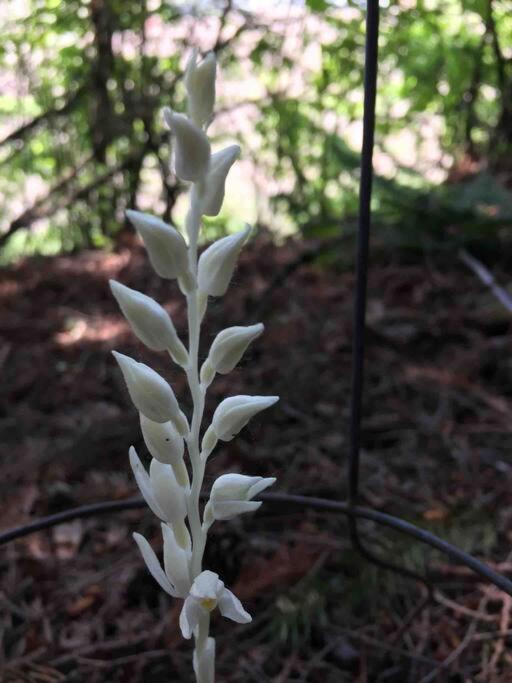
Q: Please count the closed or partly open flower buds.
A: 13